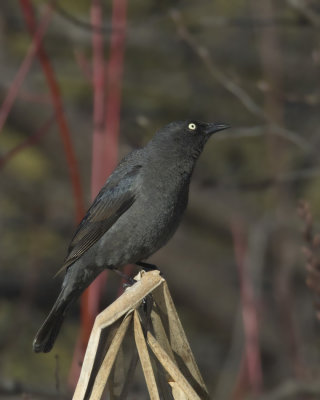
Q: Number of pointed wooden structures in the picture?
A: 1